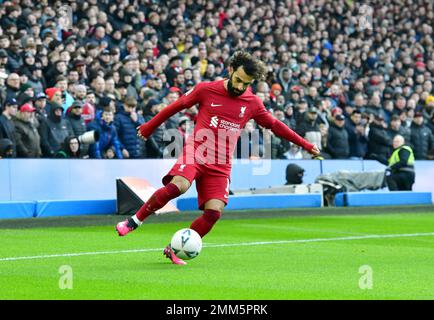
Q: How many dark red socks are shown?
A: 2